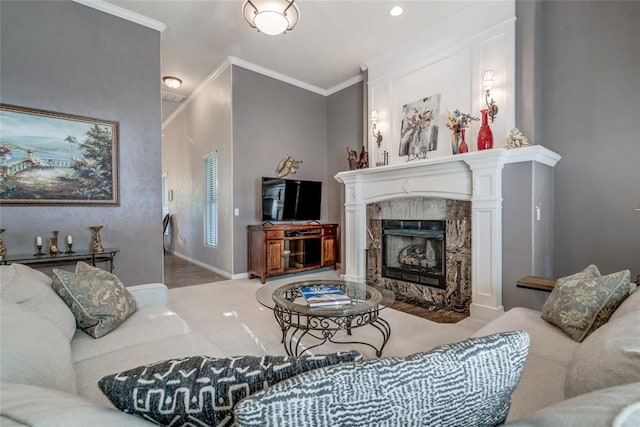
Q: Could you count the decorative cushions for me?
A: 4